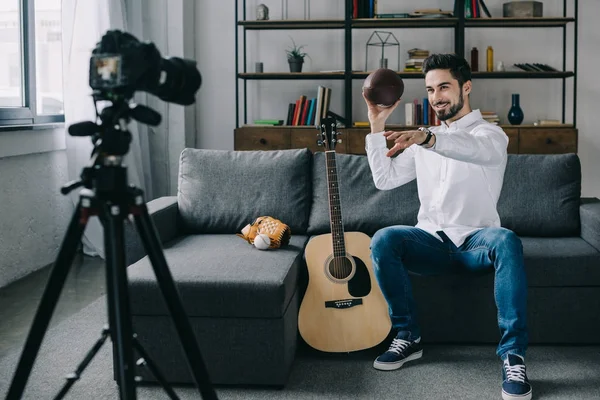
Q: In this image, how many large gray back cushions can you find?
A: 3